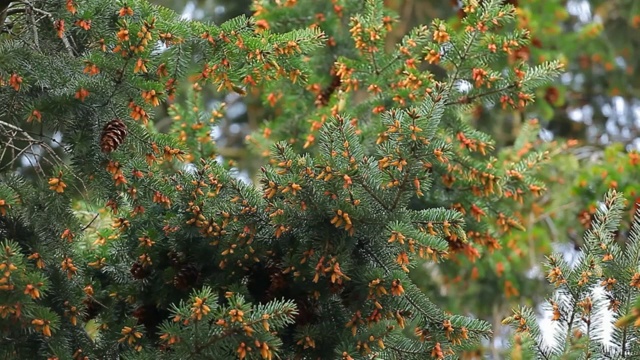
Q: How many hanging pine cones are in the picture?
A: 1